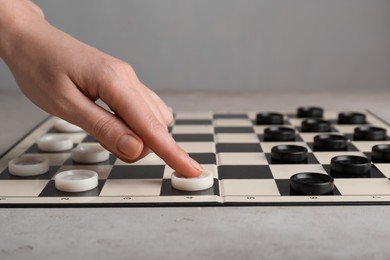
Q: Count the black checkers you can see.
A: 11